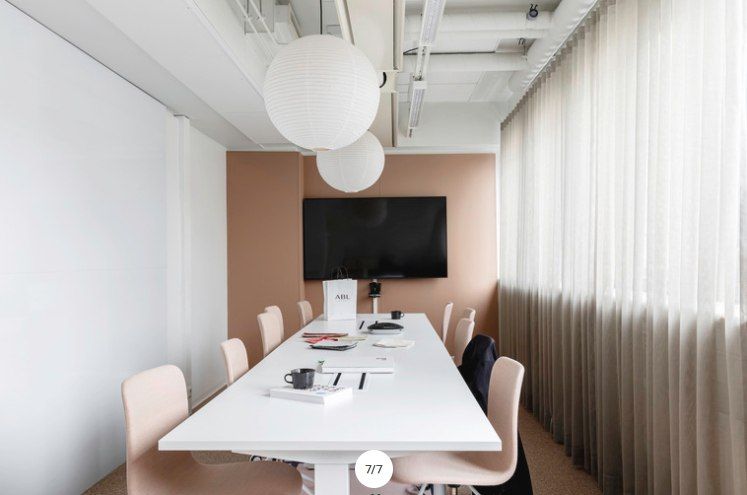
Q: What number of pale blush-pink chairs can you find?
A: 9